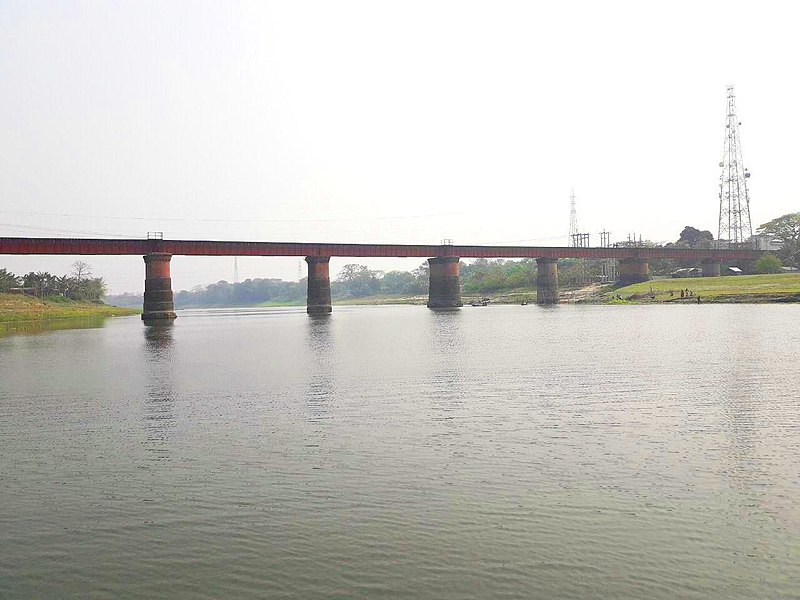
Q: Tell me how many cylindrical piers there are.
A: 6